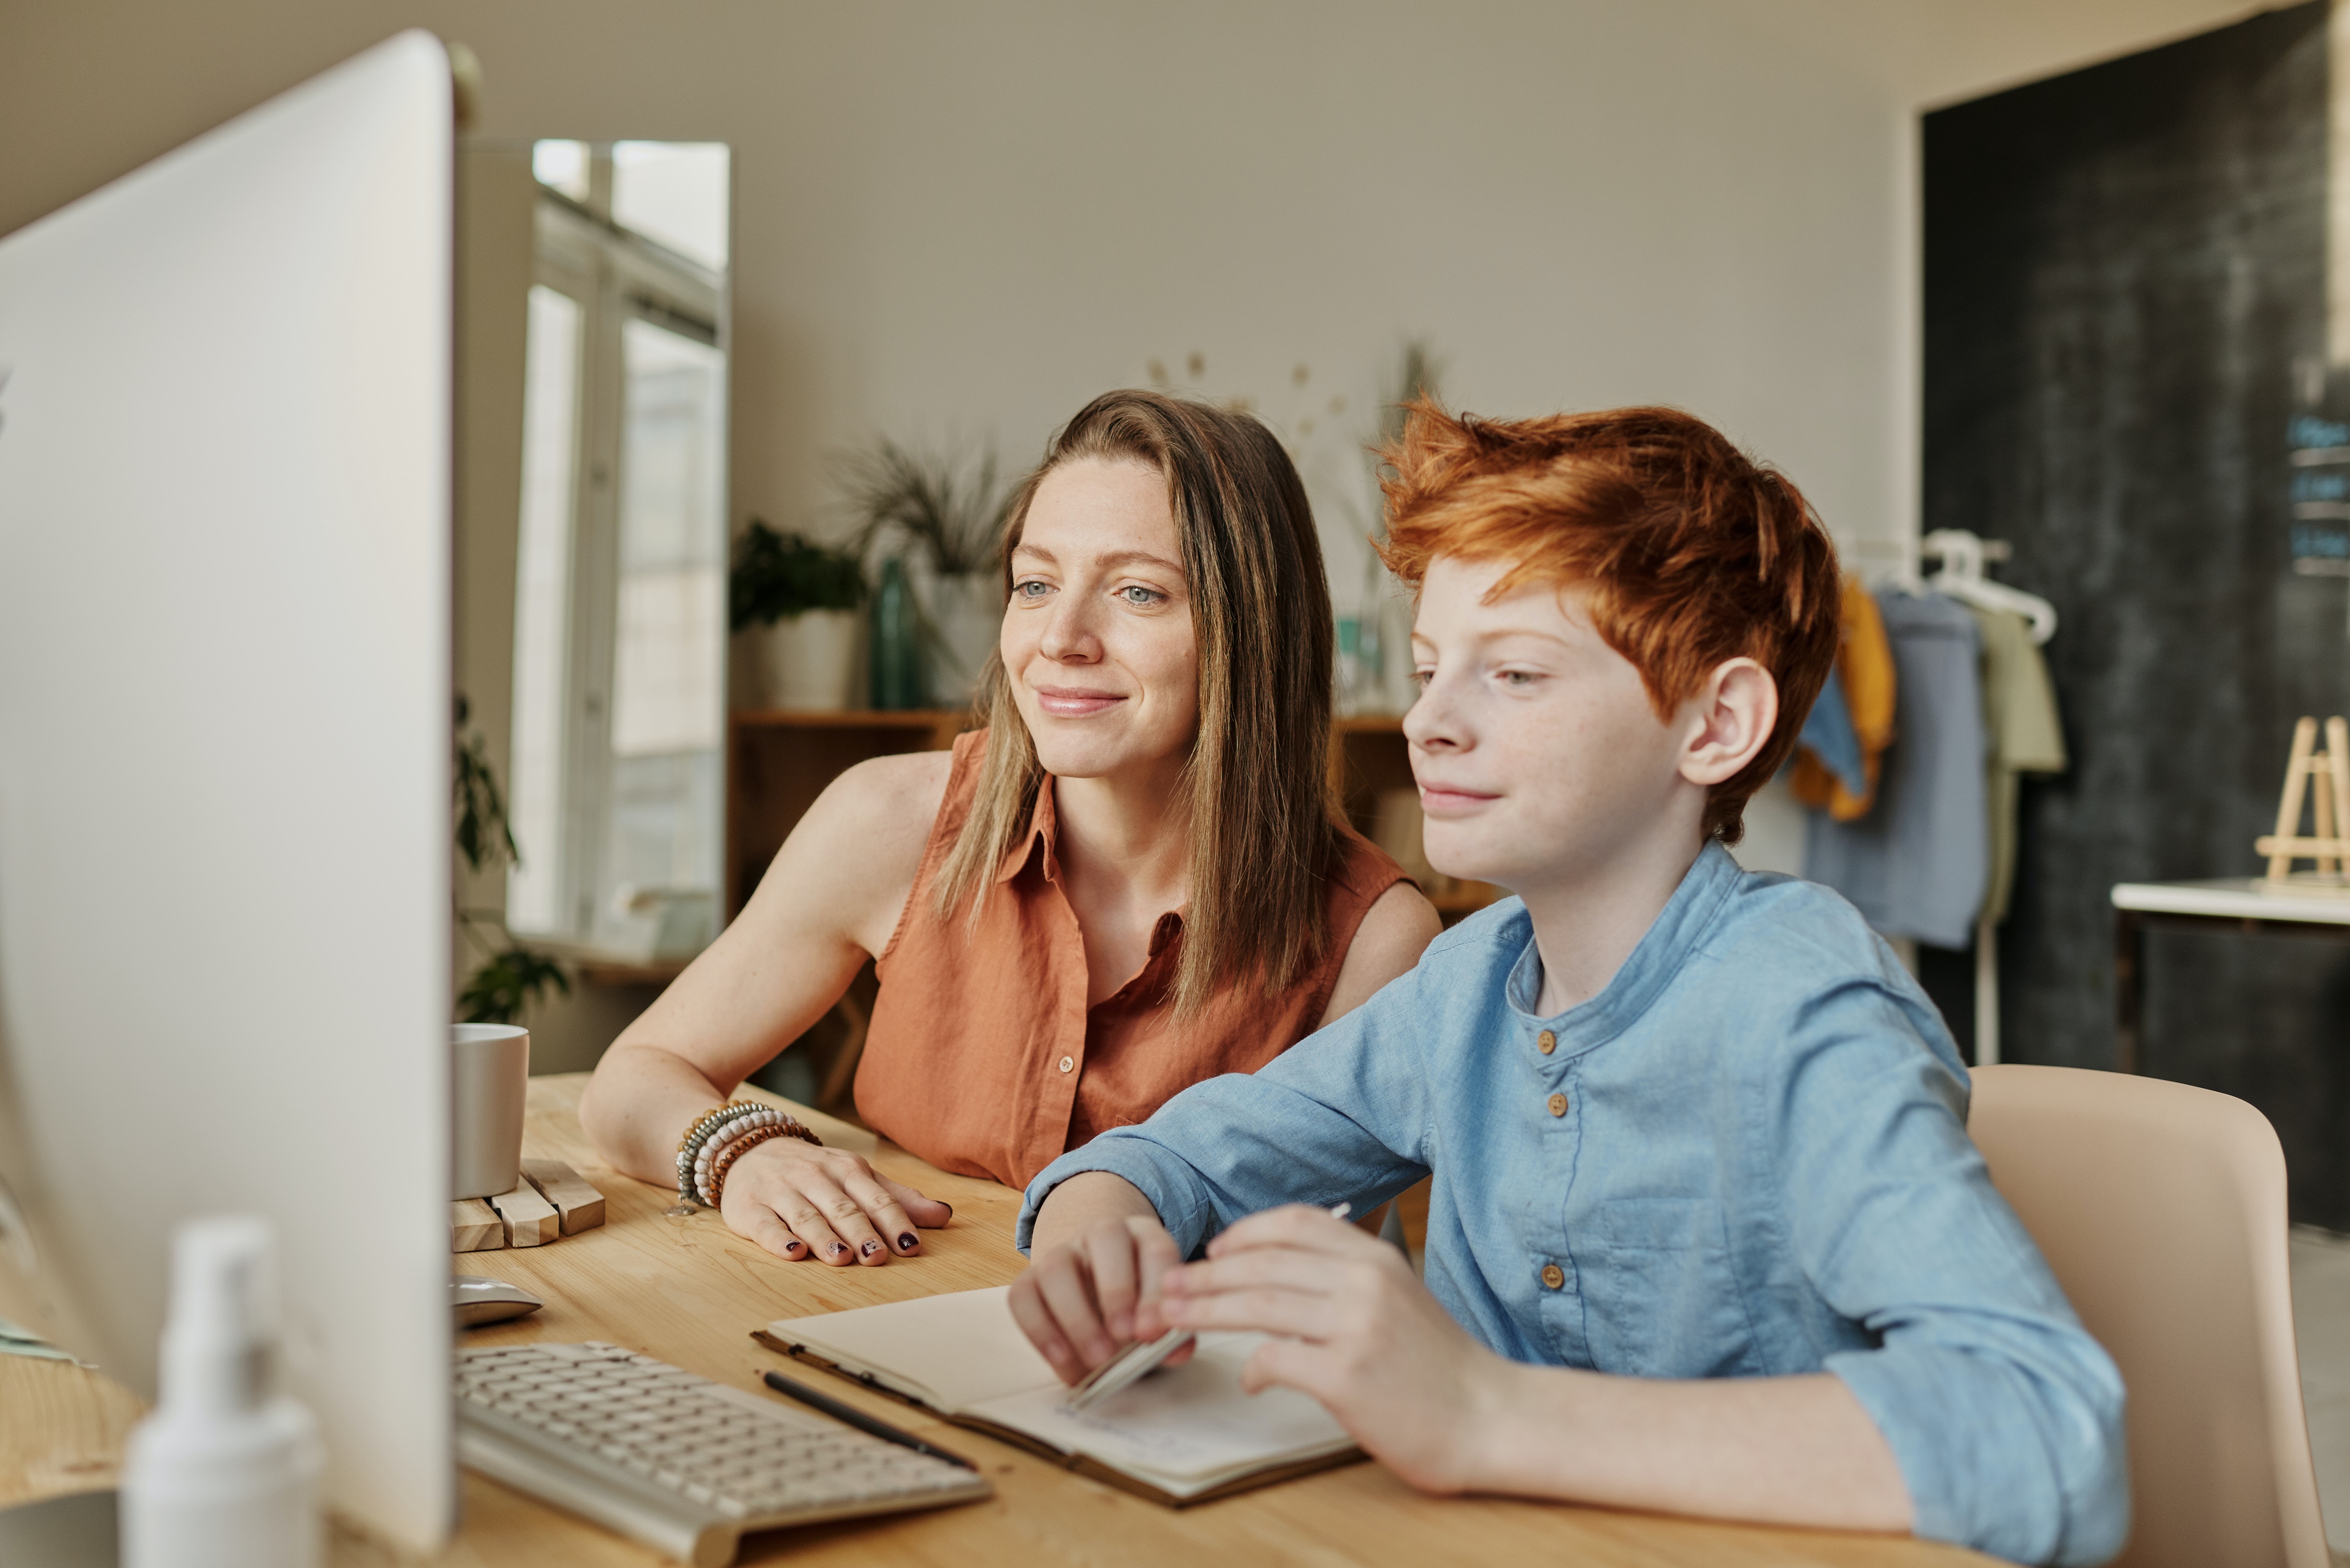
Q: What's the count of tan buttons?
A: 3